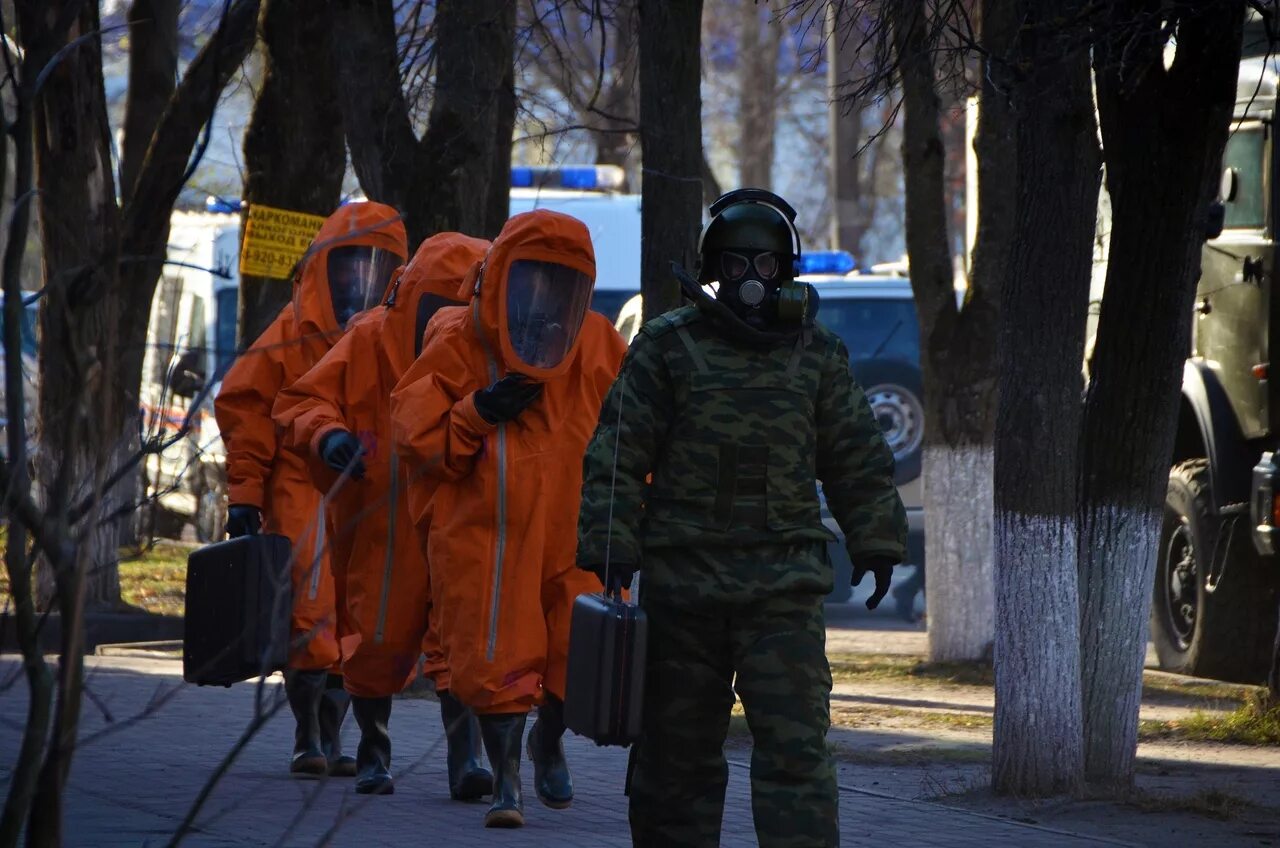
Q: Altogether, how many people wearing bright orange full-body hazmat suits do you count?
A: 3